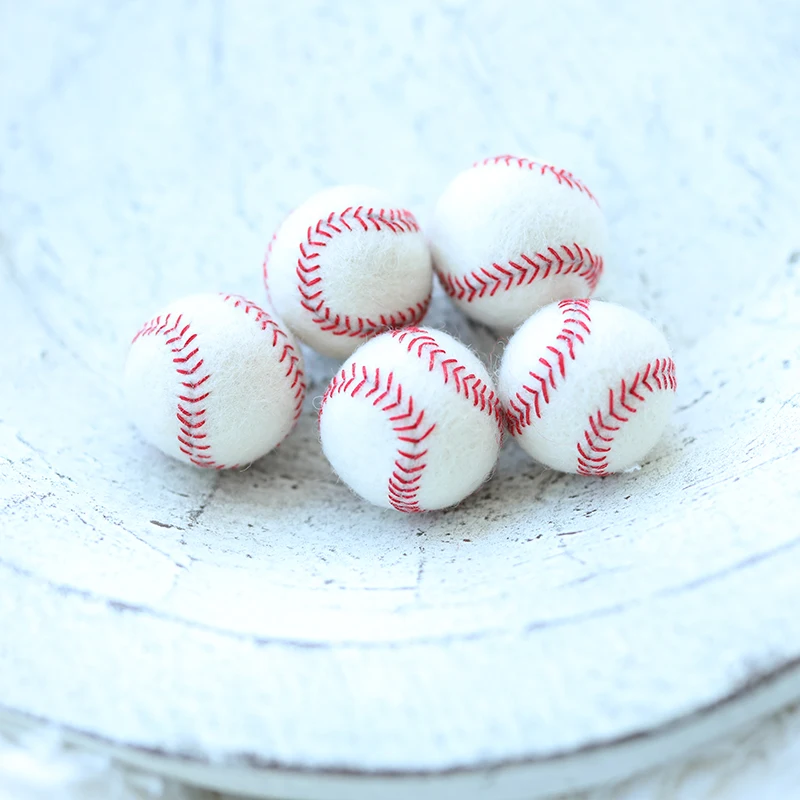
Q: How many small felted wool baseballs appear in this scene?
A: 5